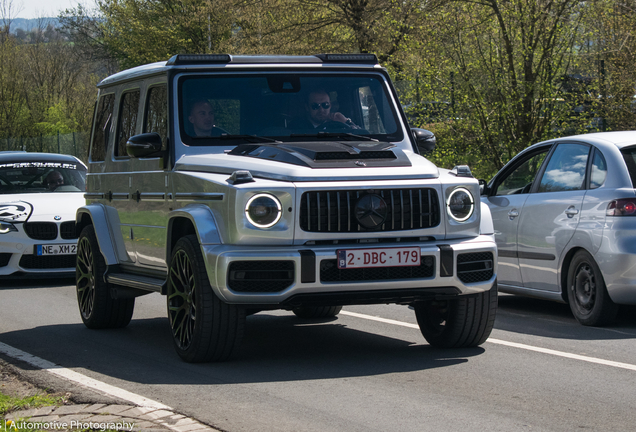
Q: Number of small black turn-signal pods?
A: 2